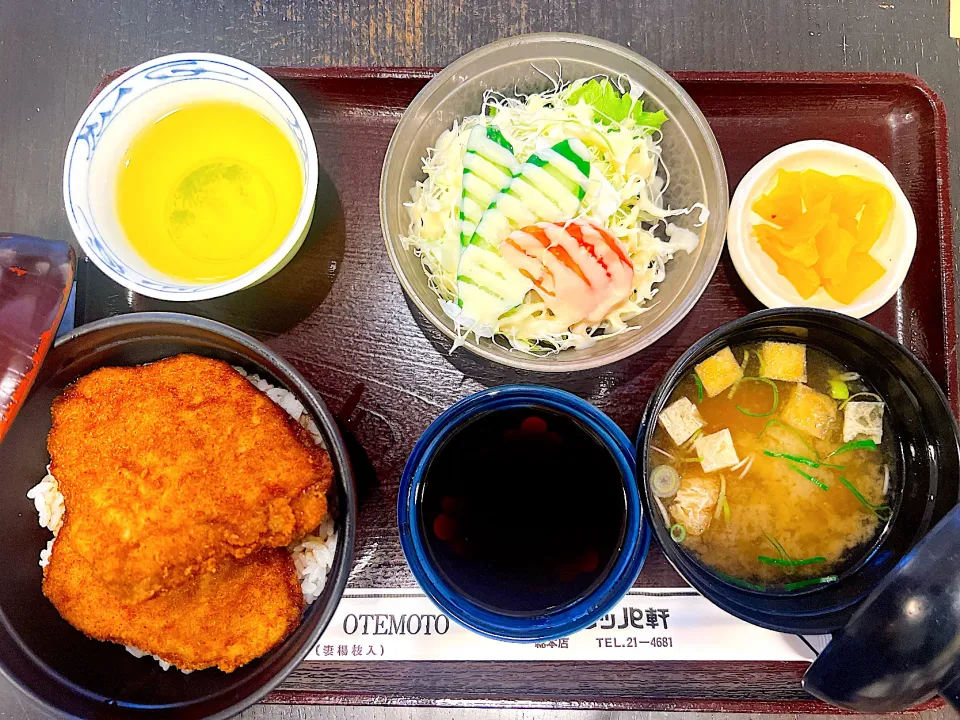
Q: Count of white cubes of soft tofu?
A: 3